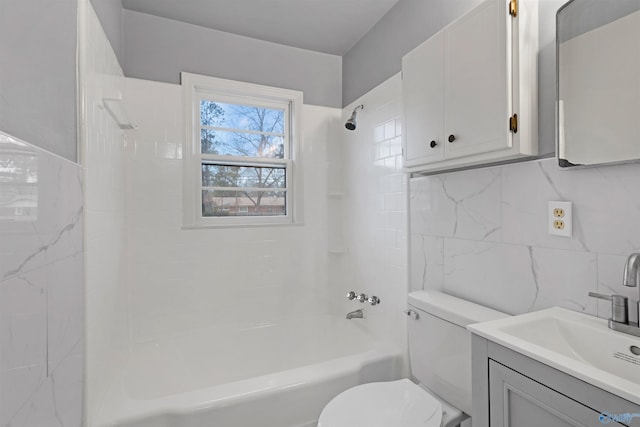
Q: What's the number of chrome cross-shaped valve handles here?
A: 3